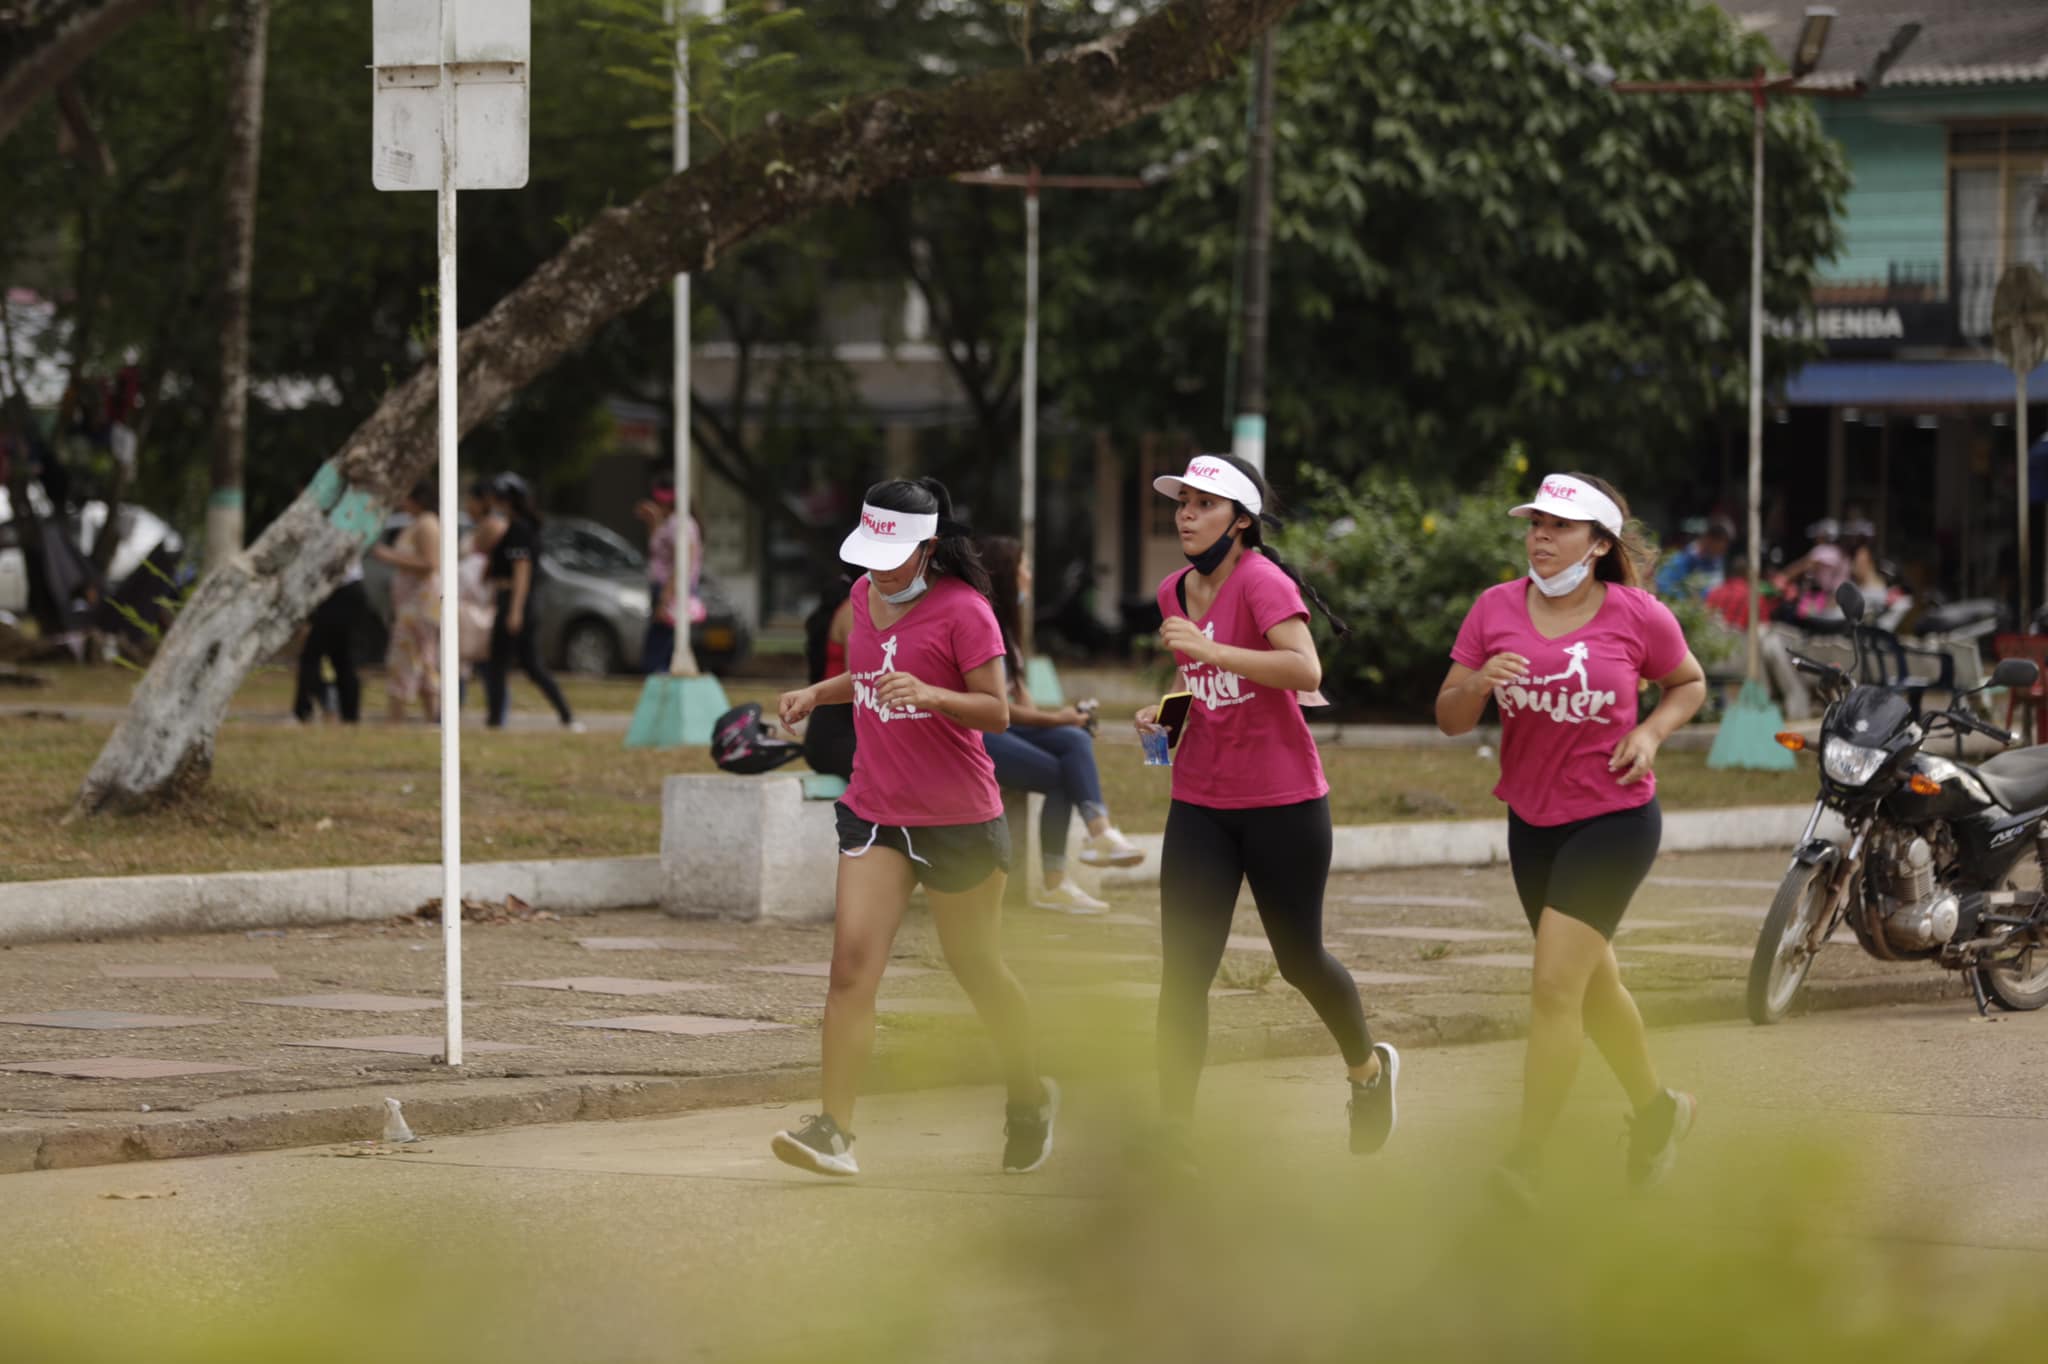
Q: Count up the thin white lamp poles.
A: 3